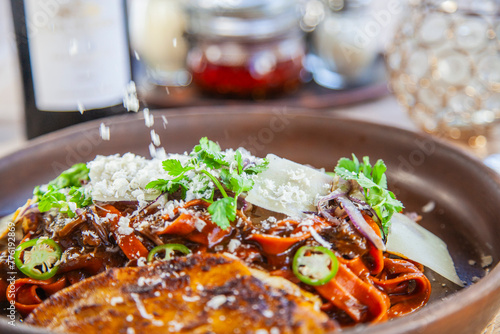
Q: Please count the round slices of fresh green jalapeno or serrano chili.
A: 3